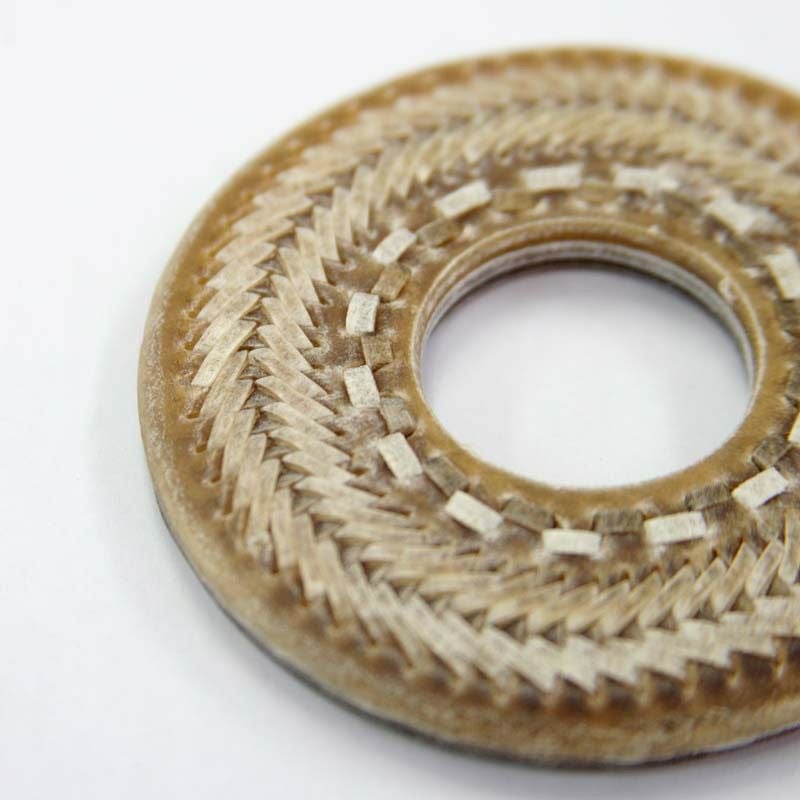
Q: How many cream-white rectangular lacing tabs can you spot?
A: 14